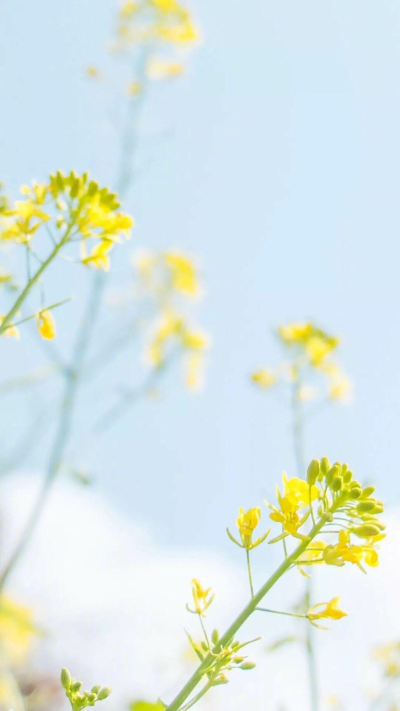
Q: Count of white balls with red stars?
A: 0